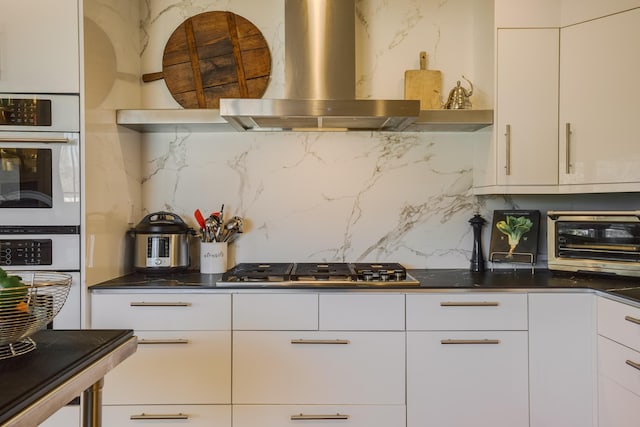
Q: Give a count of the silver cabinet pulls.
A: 11